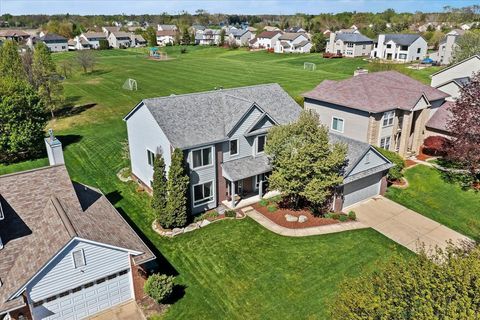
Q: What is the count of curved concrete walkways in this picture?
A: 2